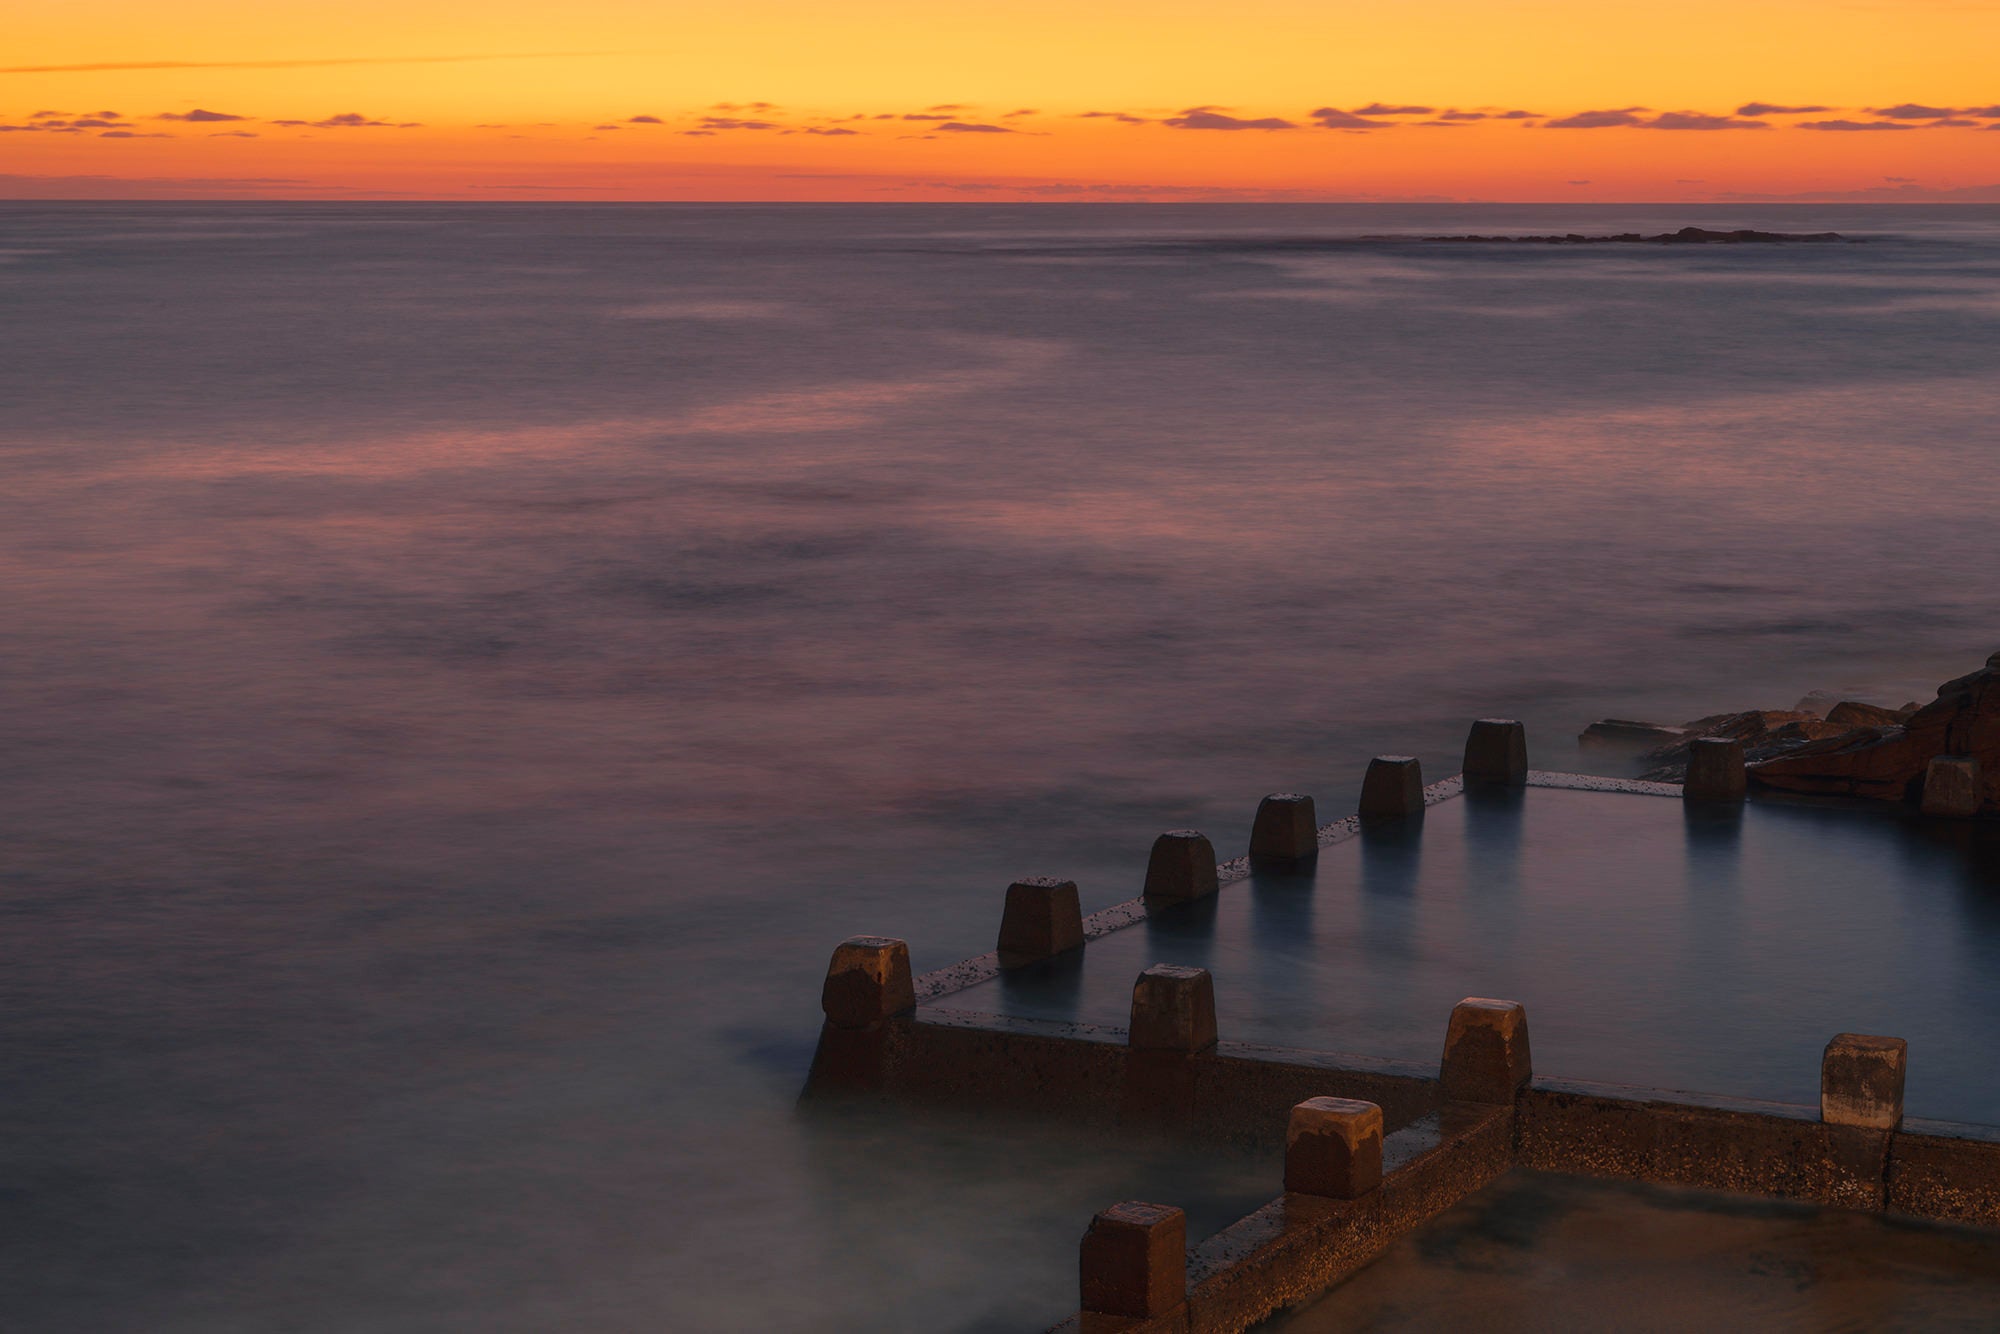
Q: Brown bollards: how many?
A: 13